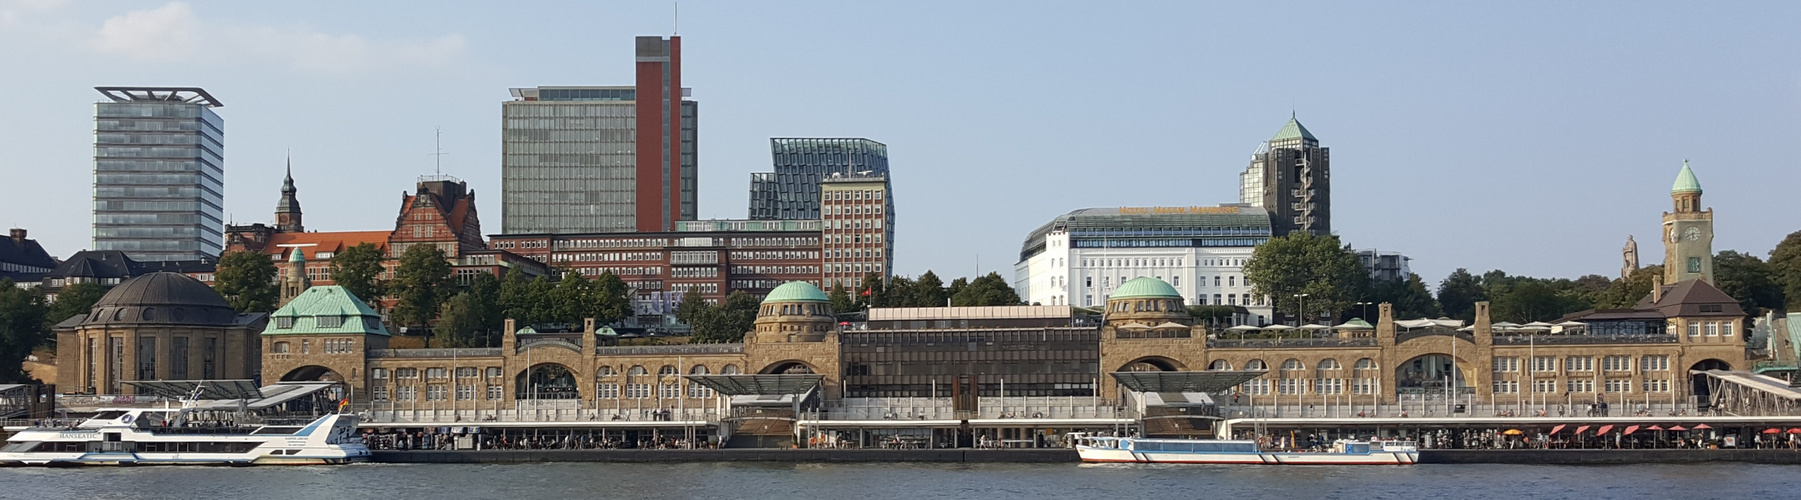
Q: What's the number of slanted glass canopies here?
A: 3